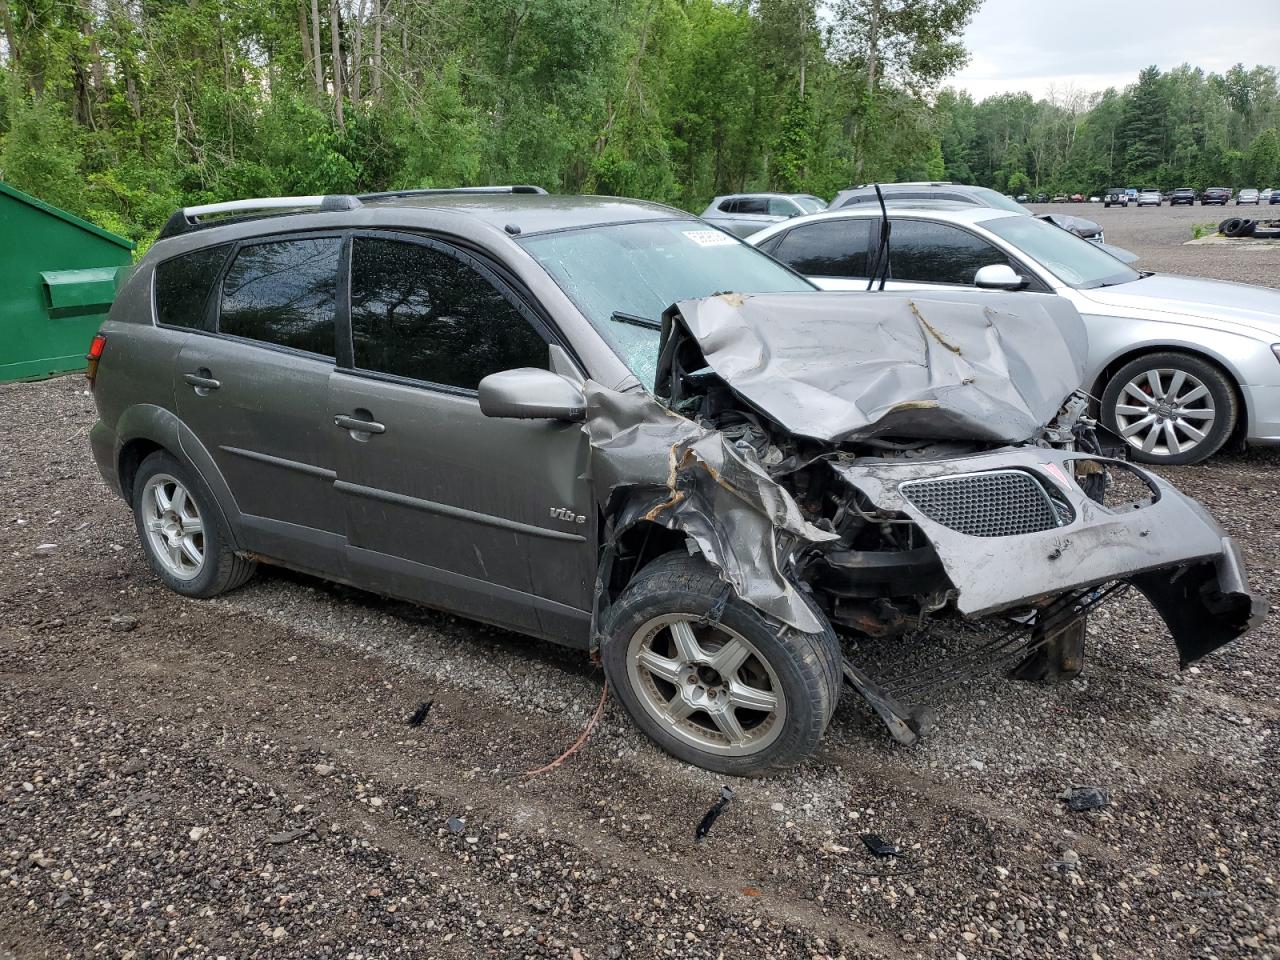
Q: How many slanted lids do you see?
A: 1